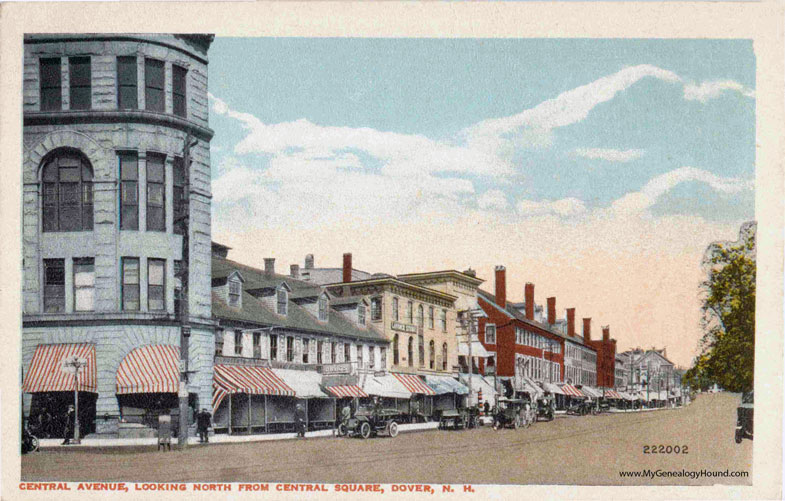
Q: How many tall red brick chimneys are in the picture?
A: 7